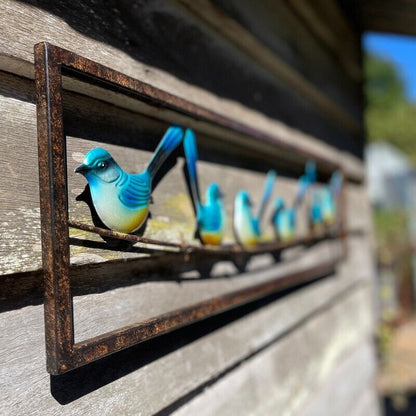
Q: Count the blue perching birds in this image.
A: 6